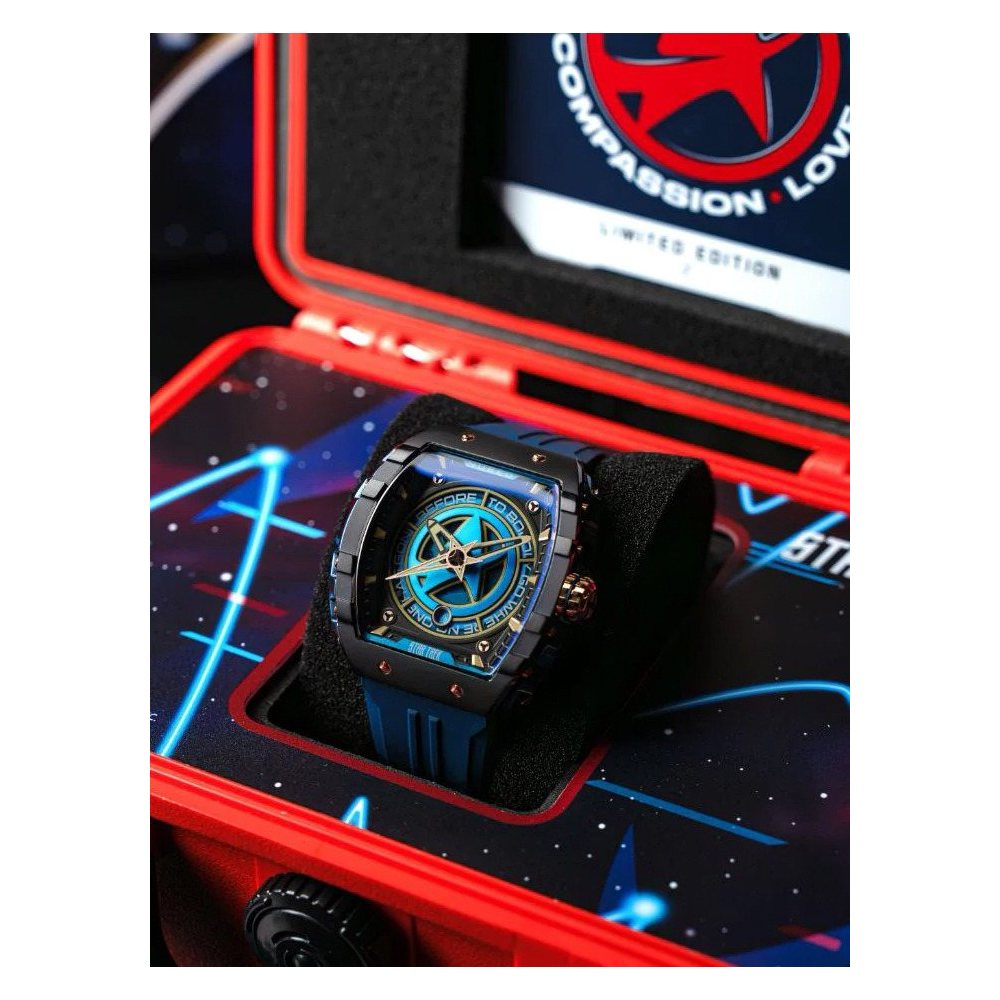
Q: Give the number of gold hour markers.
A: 10